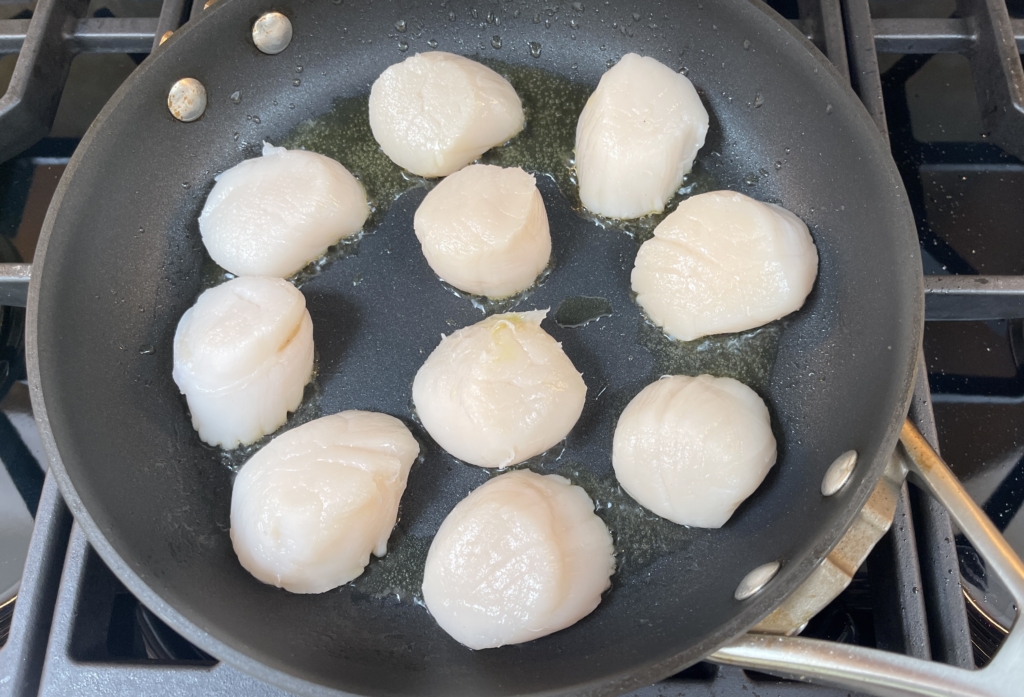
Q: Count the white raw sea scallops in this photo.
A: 10